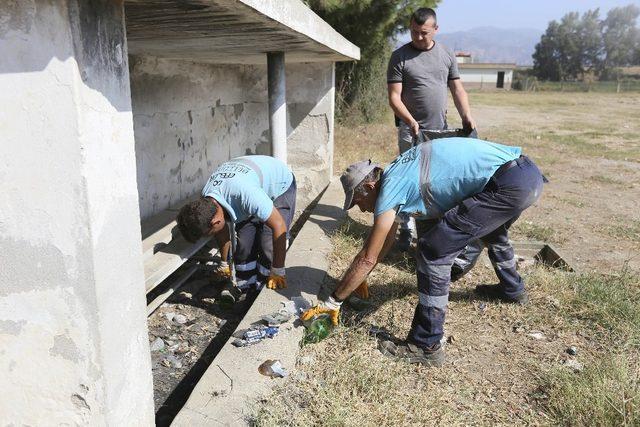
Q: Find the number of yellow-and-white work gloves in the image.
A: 4